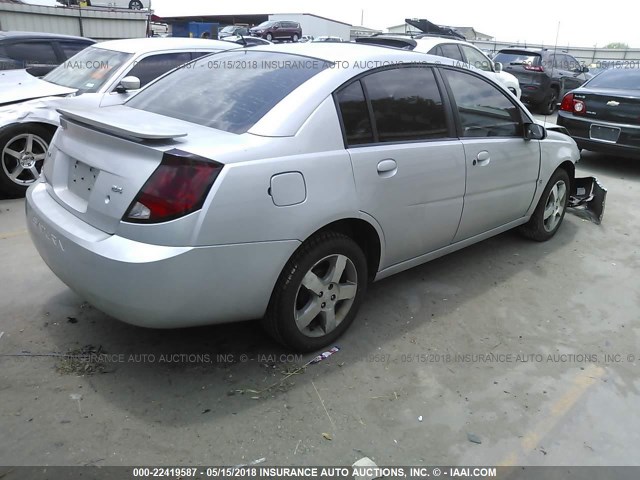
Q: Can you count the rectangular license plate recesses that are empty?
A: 2